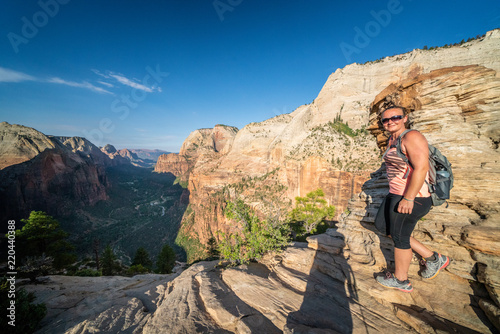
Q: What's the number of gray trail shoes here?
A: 2